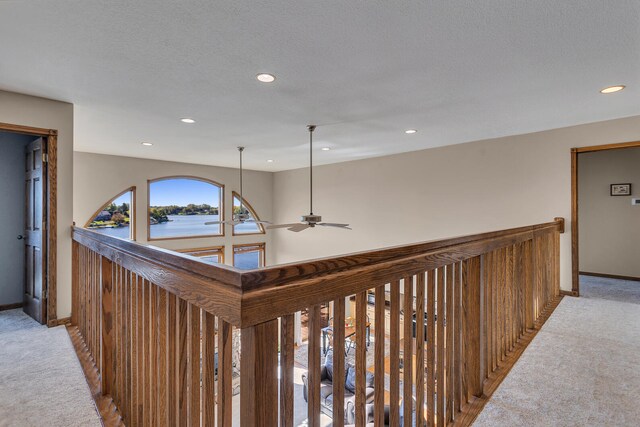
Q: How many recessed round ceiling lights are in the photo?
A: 7